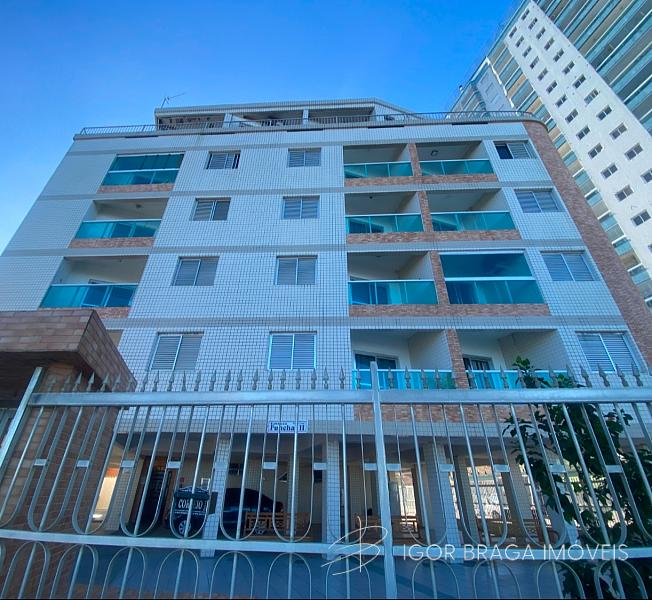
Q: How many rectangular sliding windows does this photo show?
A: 12